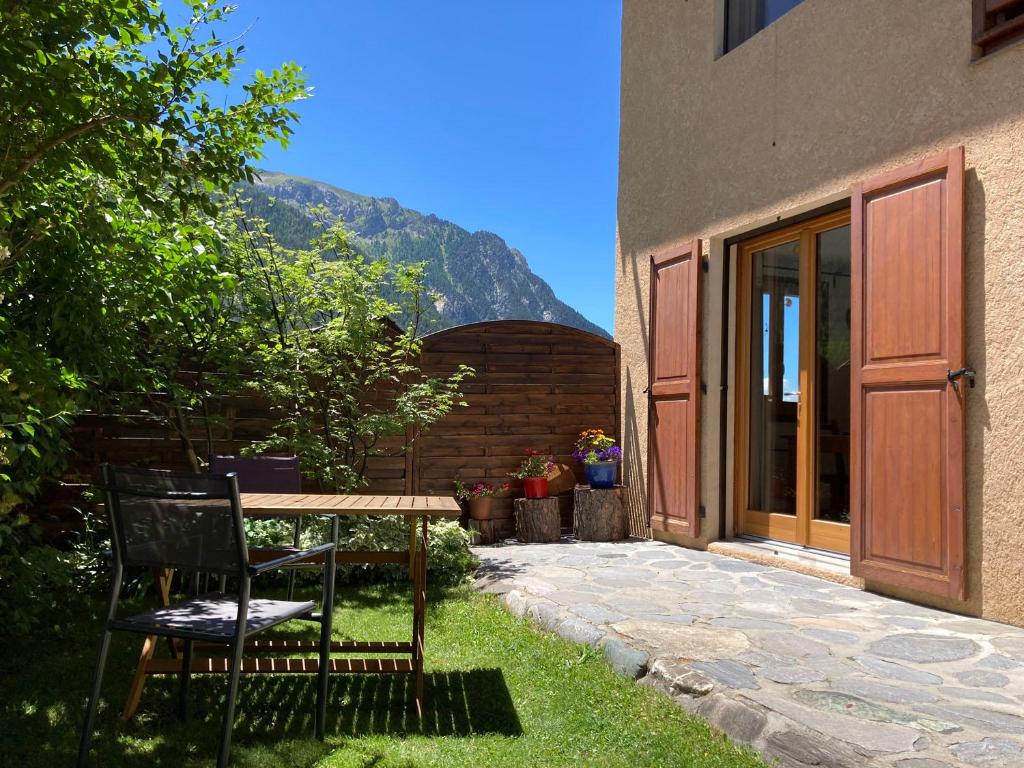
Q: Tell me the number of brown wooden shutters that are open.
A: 2